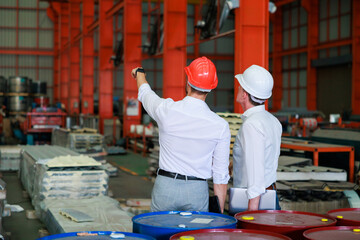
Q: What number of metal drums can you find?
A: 6